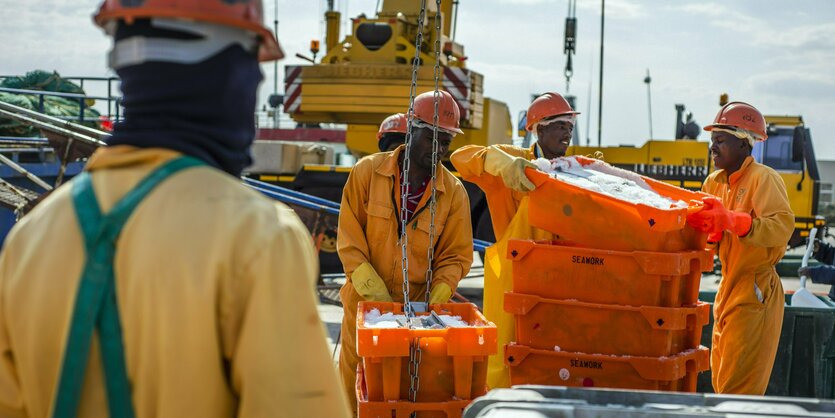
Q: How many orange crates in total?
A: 6